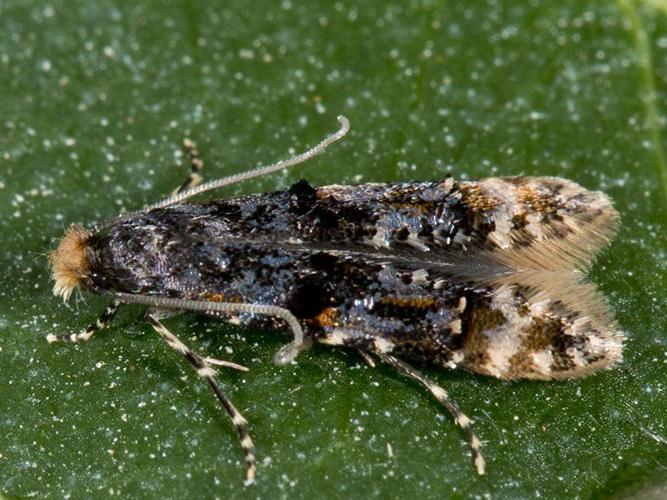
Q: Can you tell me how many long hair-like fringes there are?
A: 2